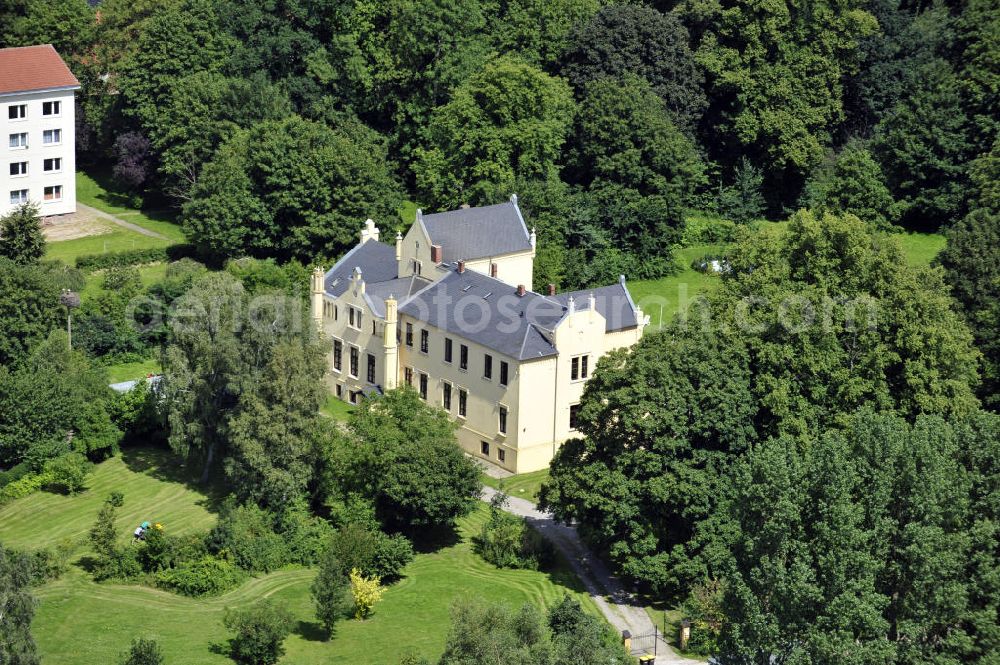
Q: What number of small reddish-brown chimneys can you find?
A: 5